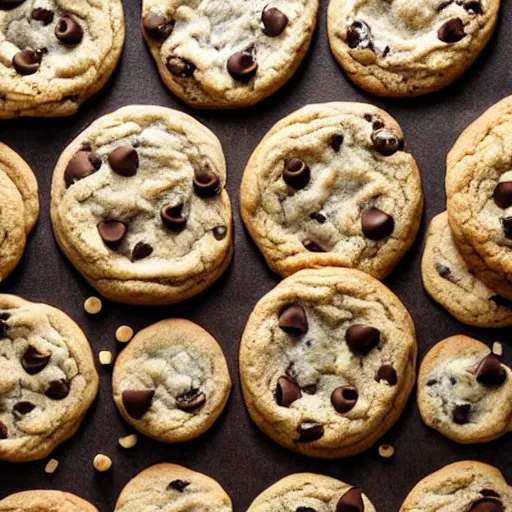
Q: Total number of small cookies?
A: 2